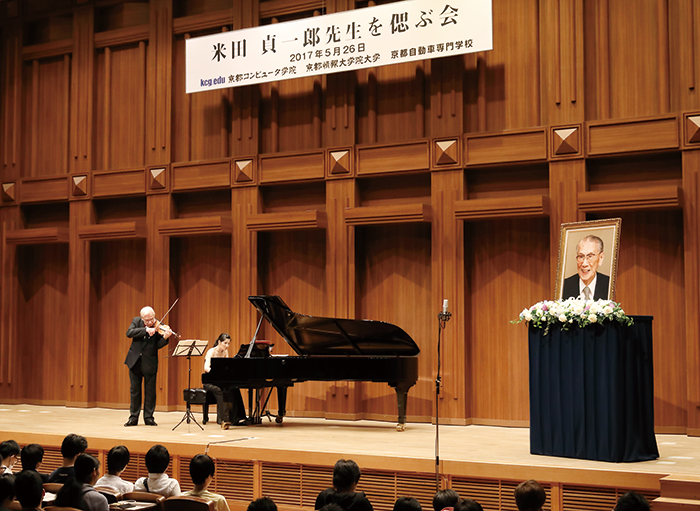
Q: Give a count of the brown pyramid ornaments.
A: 8